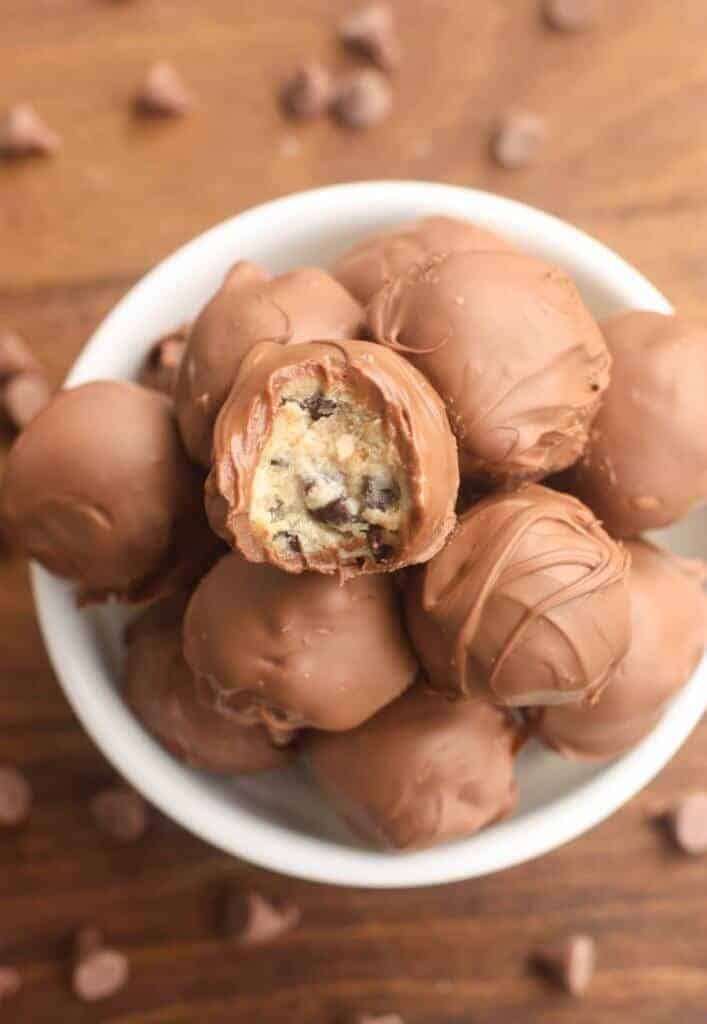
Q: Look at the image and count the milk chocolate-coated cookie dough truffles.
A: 11